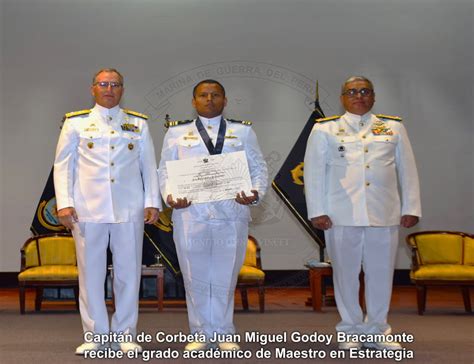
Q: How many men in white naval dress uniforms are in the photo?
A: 3